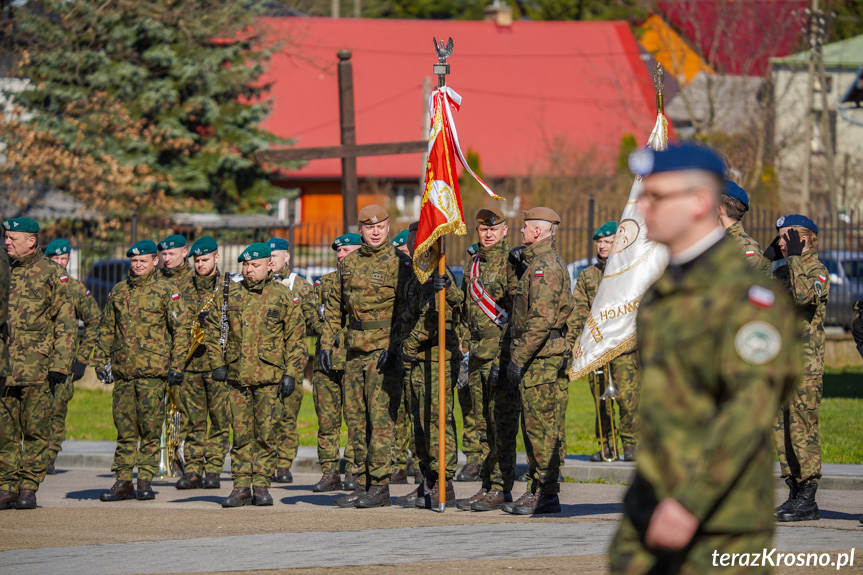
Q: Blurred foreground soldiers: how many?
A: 1